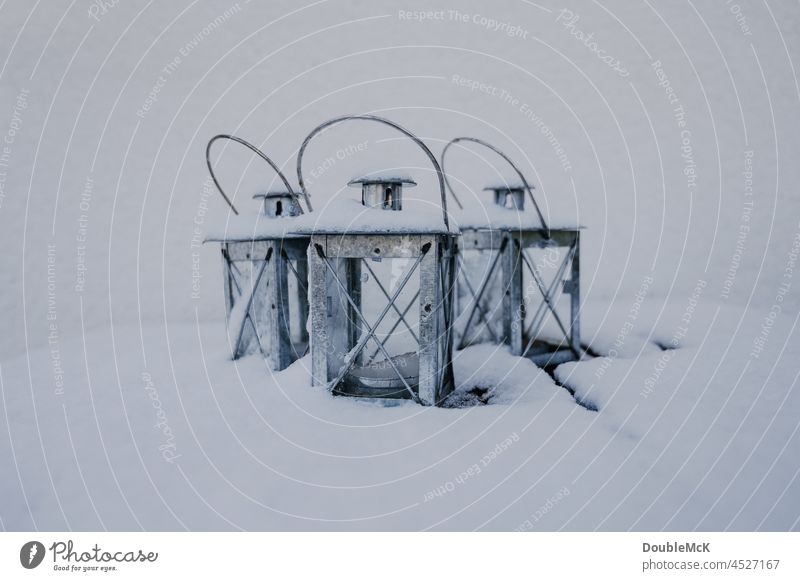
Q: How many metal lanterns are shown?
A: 3